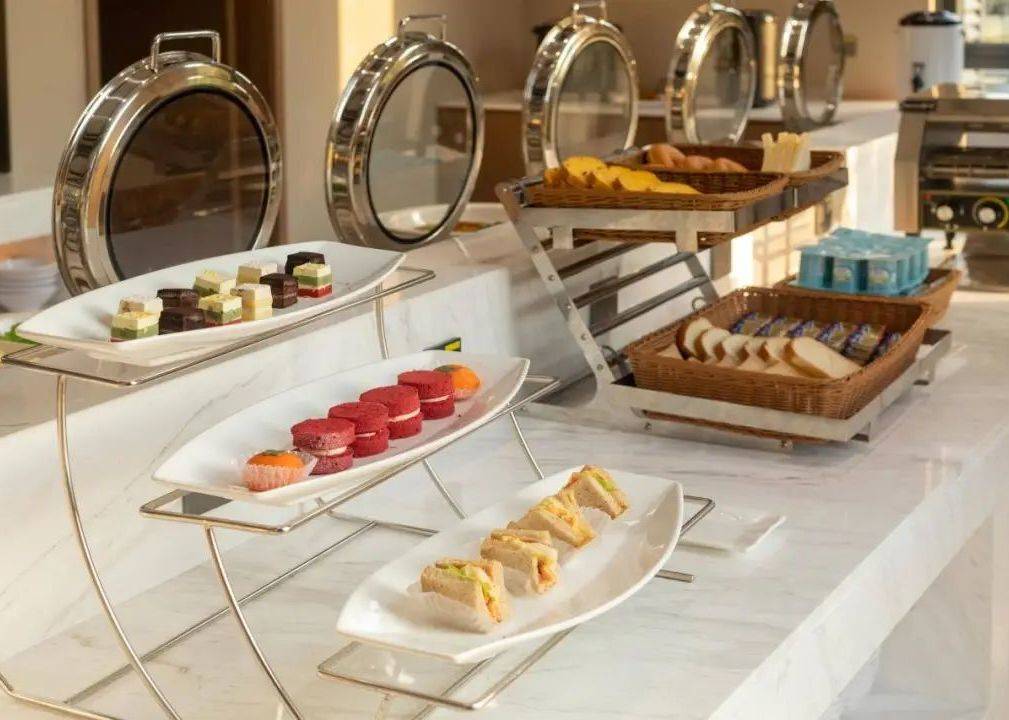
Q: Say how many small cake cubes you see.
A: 11